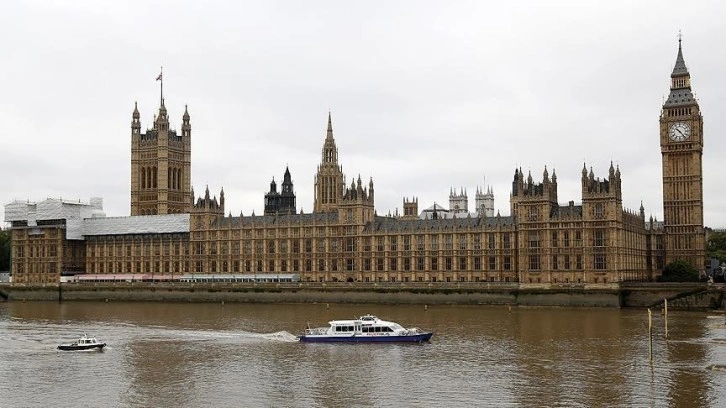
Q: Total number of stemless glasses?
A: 0